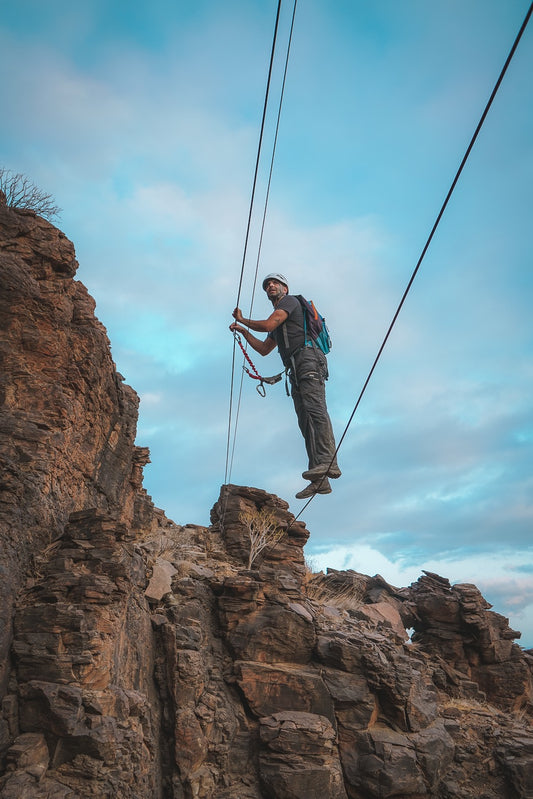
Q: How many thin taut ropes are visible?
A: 3